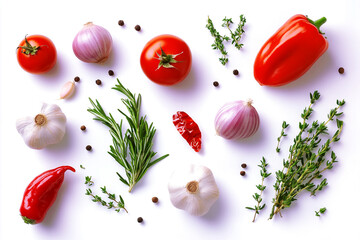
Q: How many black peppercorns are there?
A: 14